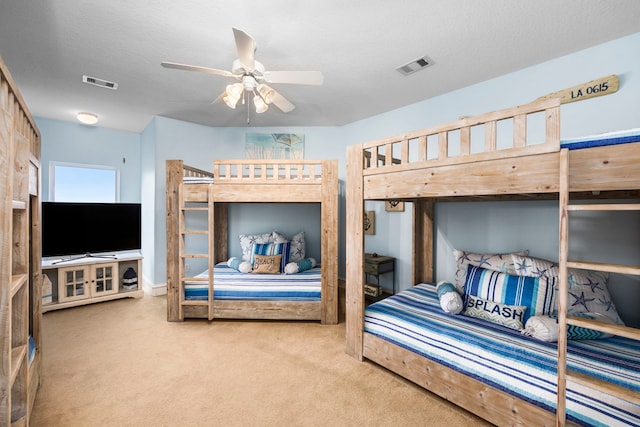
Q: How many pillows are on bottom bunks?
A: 12